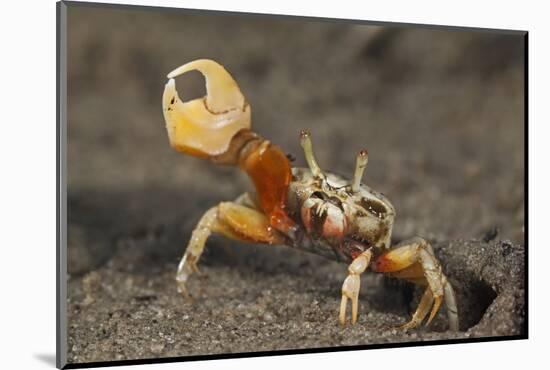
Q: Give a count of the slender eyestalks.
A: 2